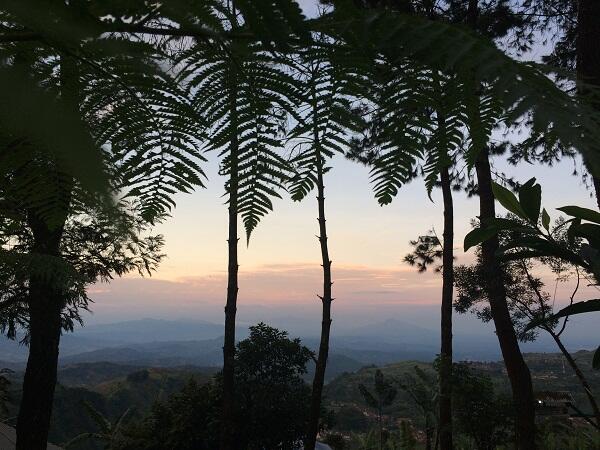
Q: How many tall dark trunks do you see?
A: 5